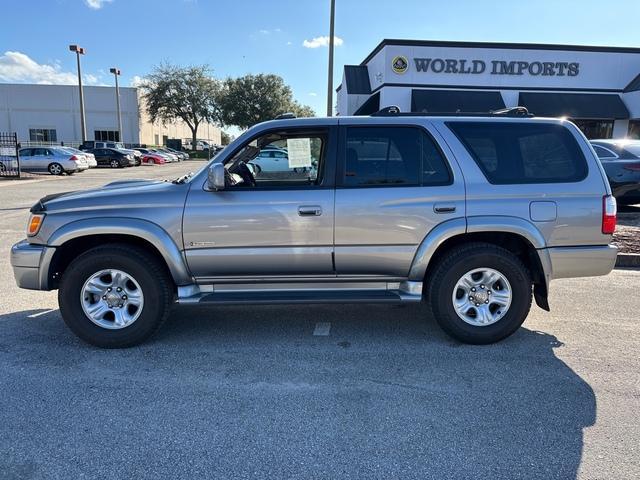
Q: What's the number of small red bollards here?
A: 0